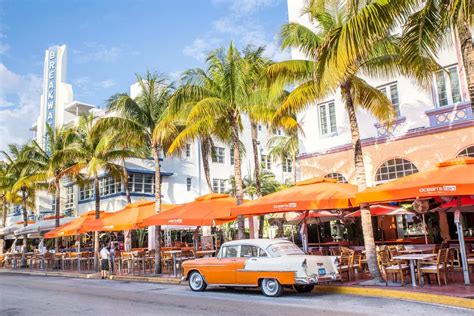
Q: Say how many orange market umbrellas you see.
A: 5